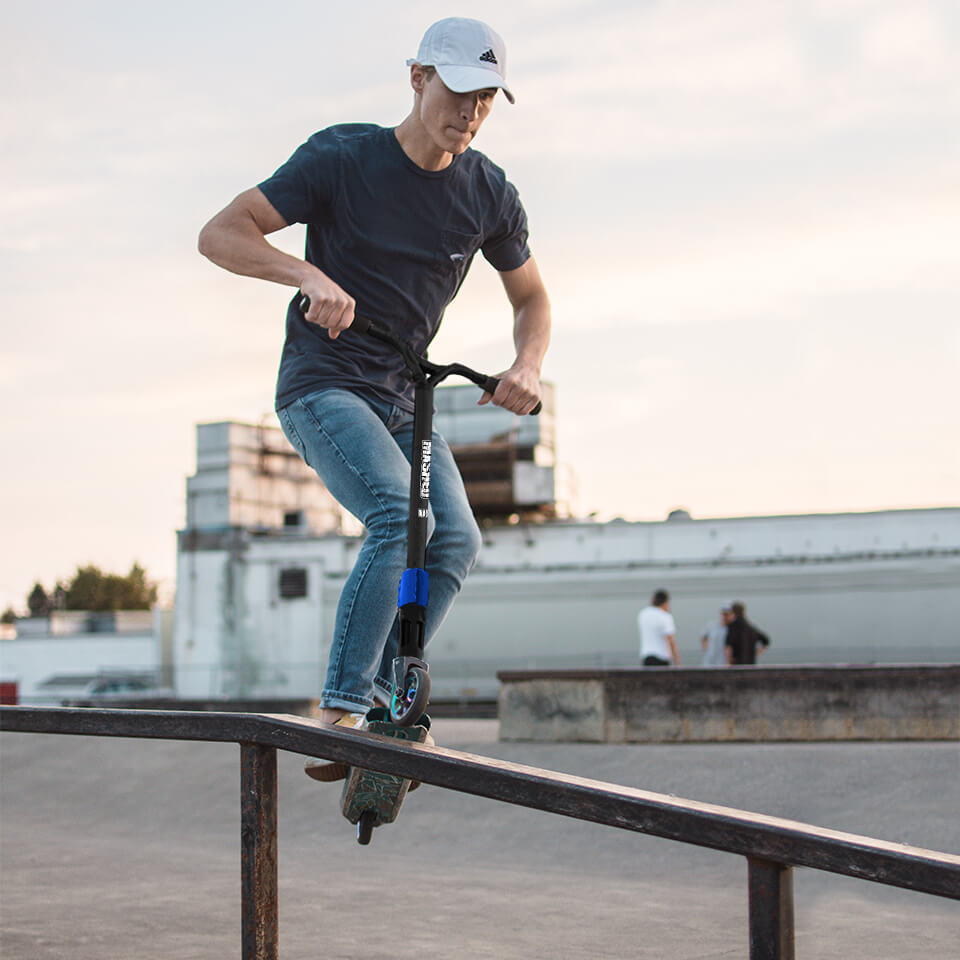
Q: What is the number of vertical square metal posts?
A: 2